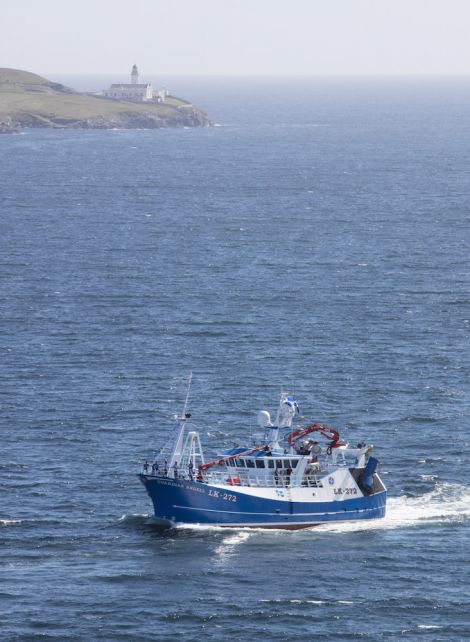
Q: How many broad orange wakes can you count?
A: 0